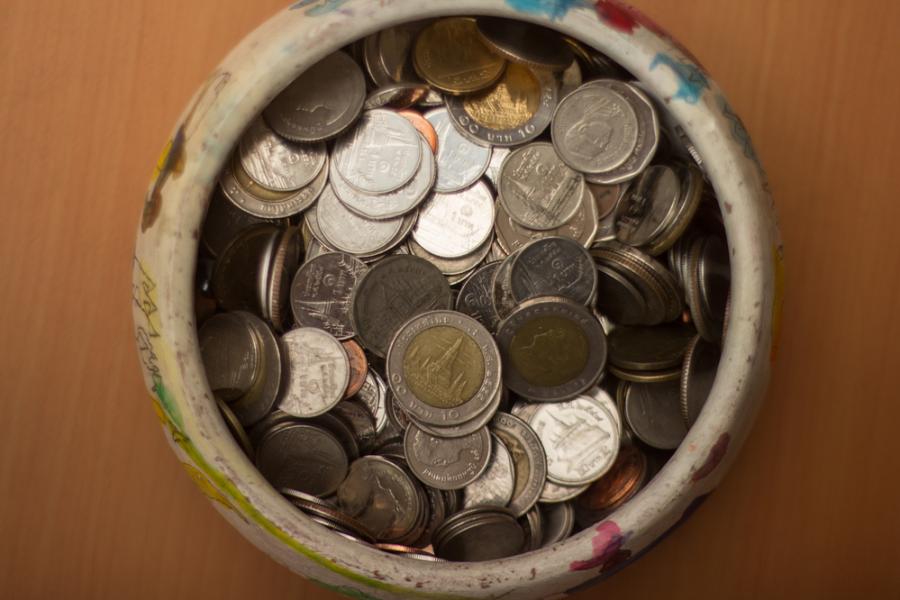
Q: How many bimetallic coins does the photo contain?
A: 5